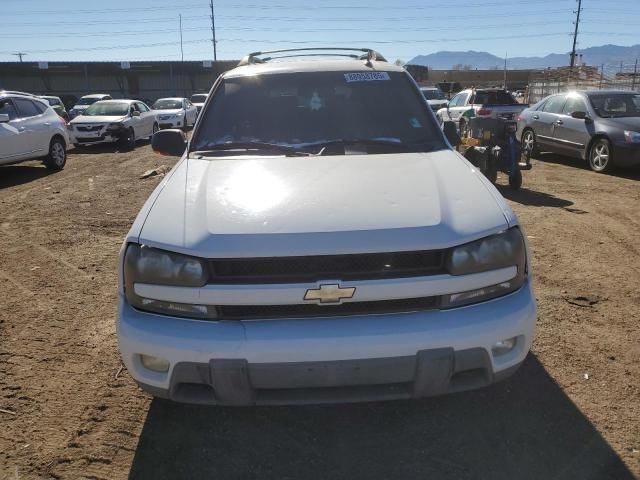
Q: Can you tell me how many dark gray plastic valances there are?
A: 1